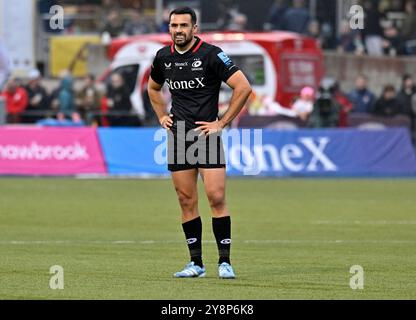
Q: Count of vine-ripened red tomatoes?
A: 0